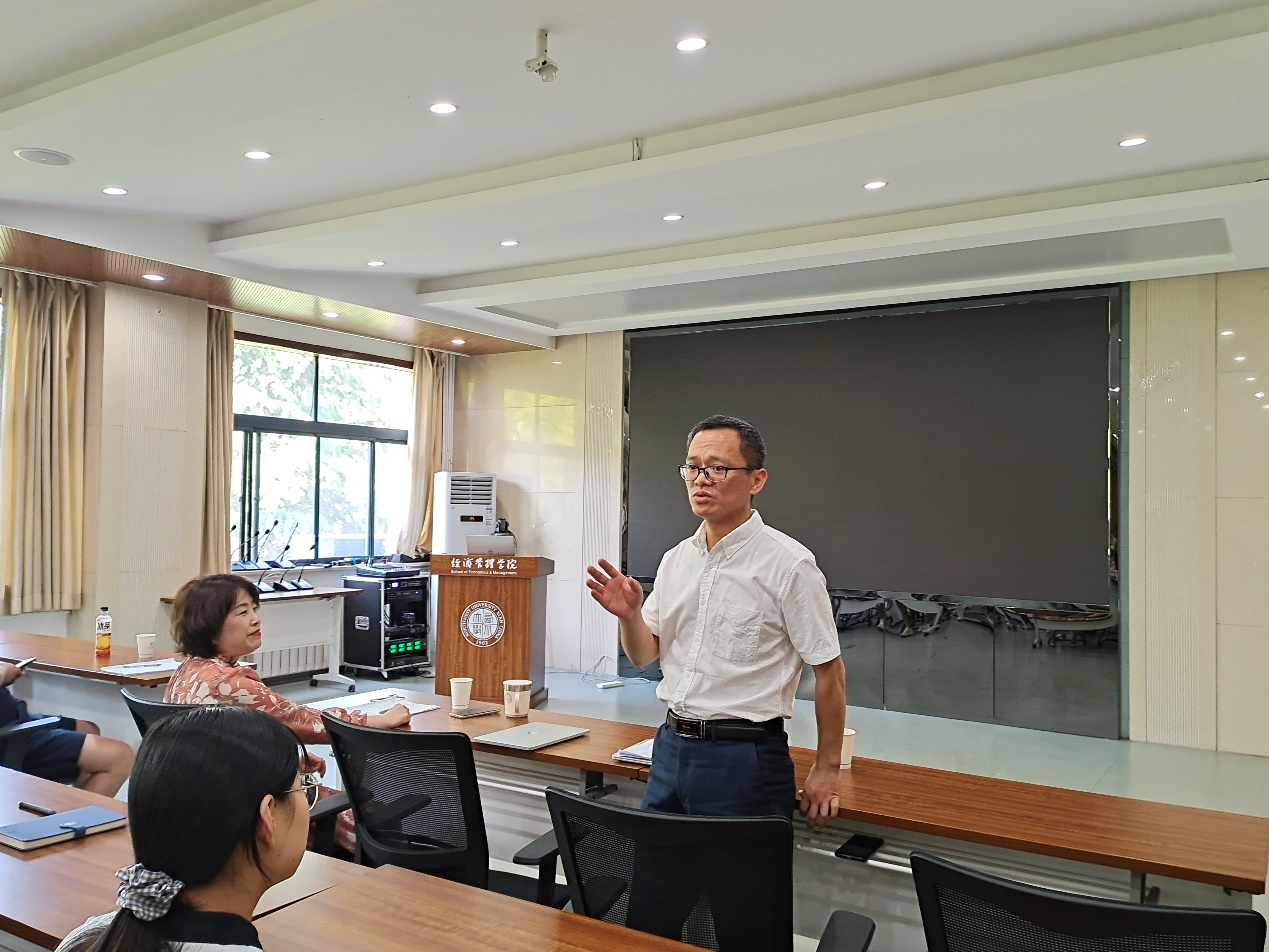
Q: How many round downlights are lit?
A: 12